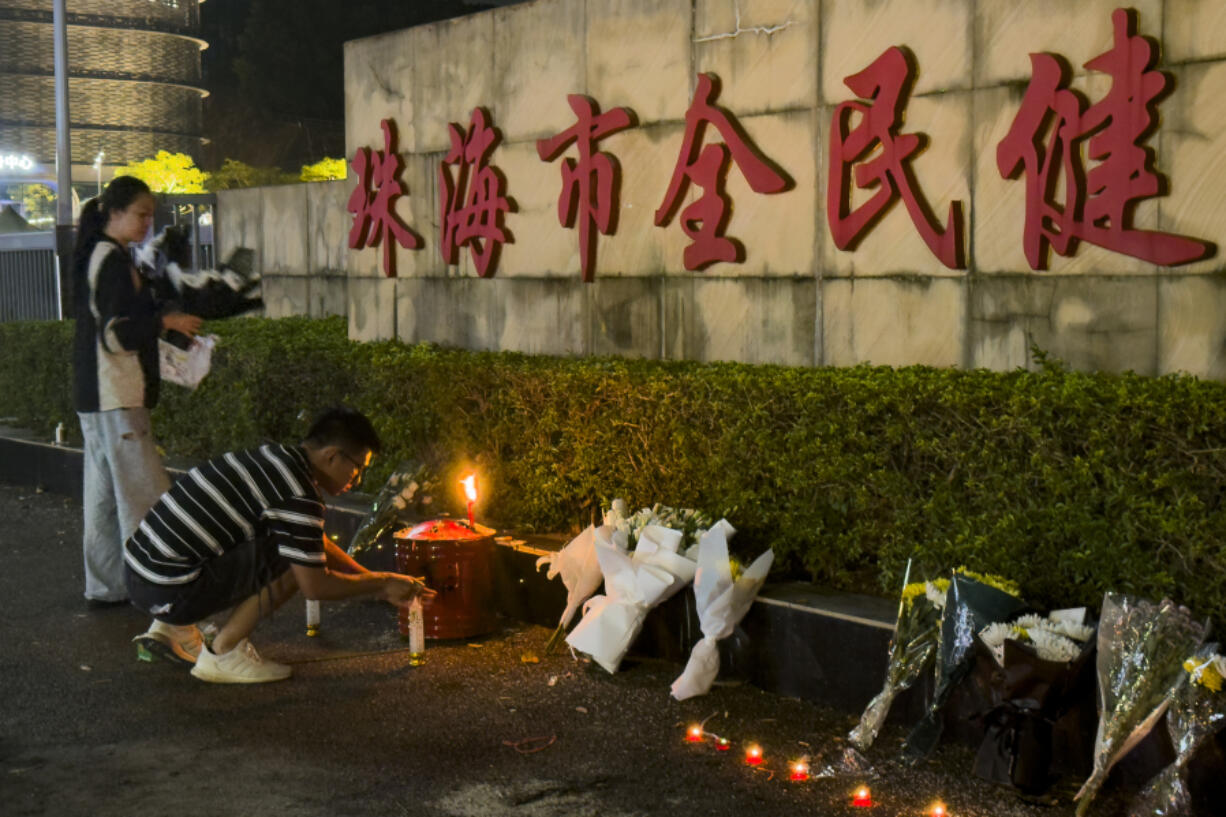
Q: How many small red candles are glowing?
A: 6